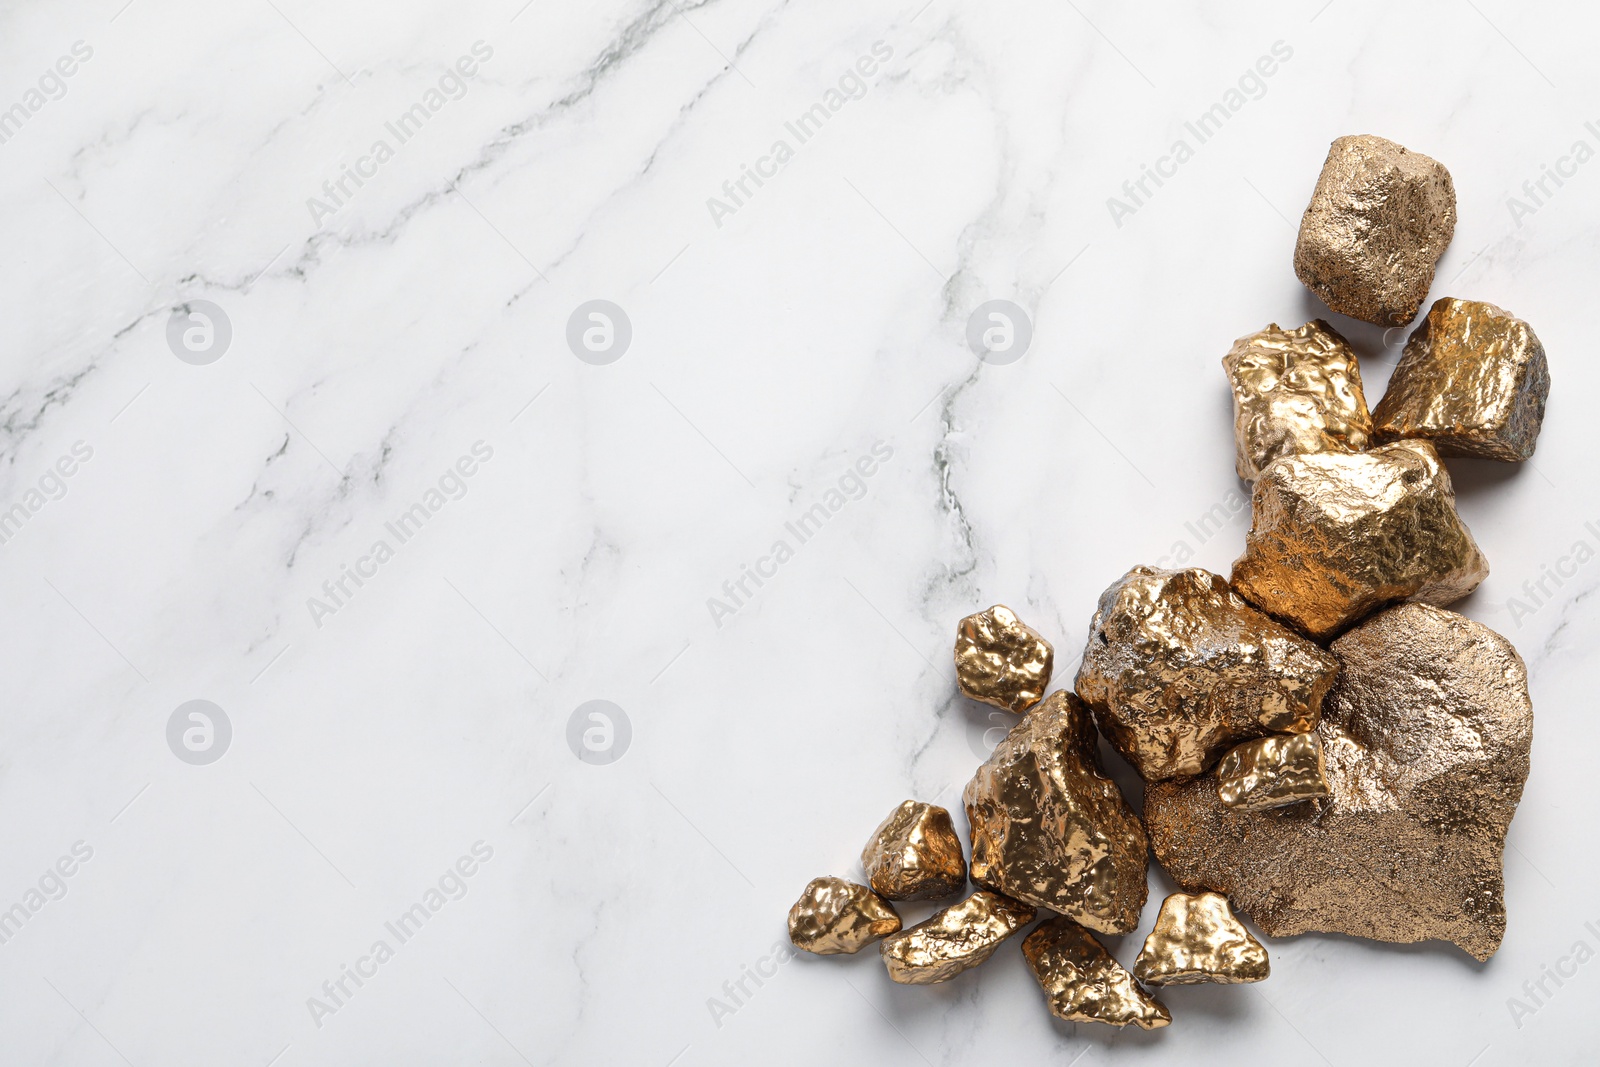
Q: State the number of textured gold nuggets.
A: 14